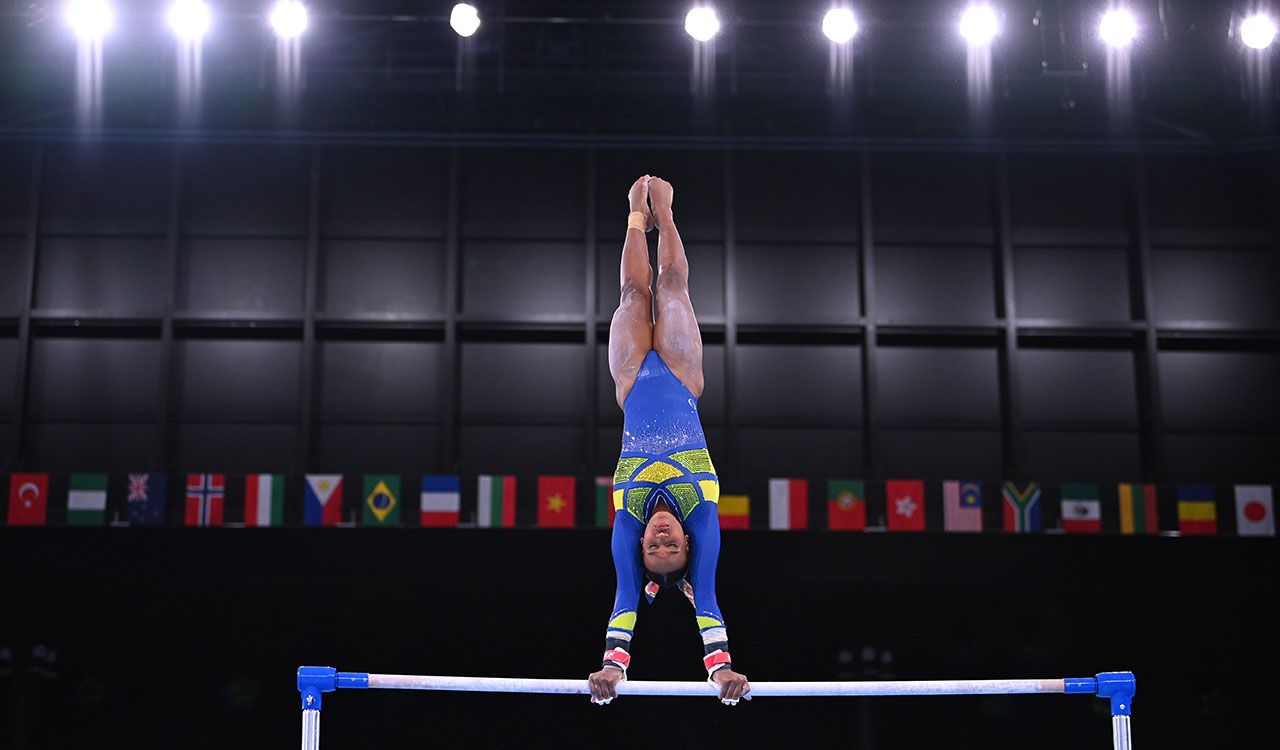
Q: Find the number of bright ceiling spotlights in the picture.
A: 9